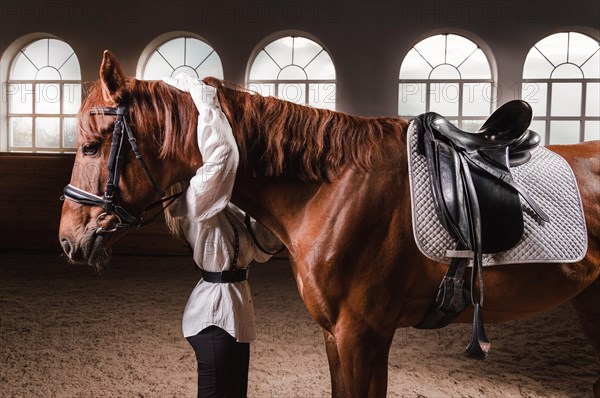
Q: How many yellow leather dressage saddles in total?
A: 0